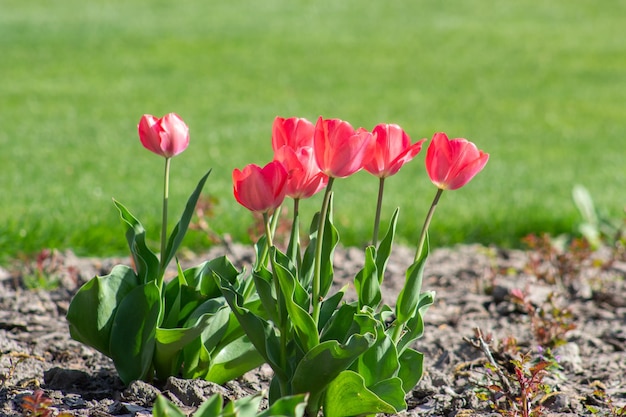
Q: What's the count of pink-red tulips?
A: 7